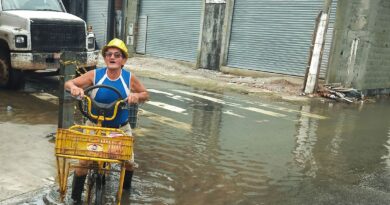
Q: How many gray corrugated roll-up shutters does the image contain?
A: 3